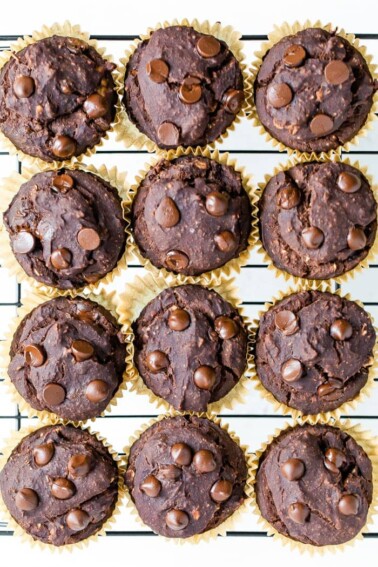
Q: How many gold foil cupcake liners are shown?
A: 12